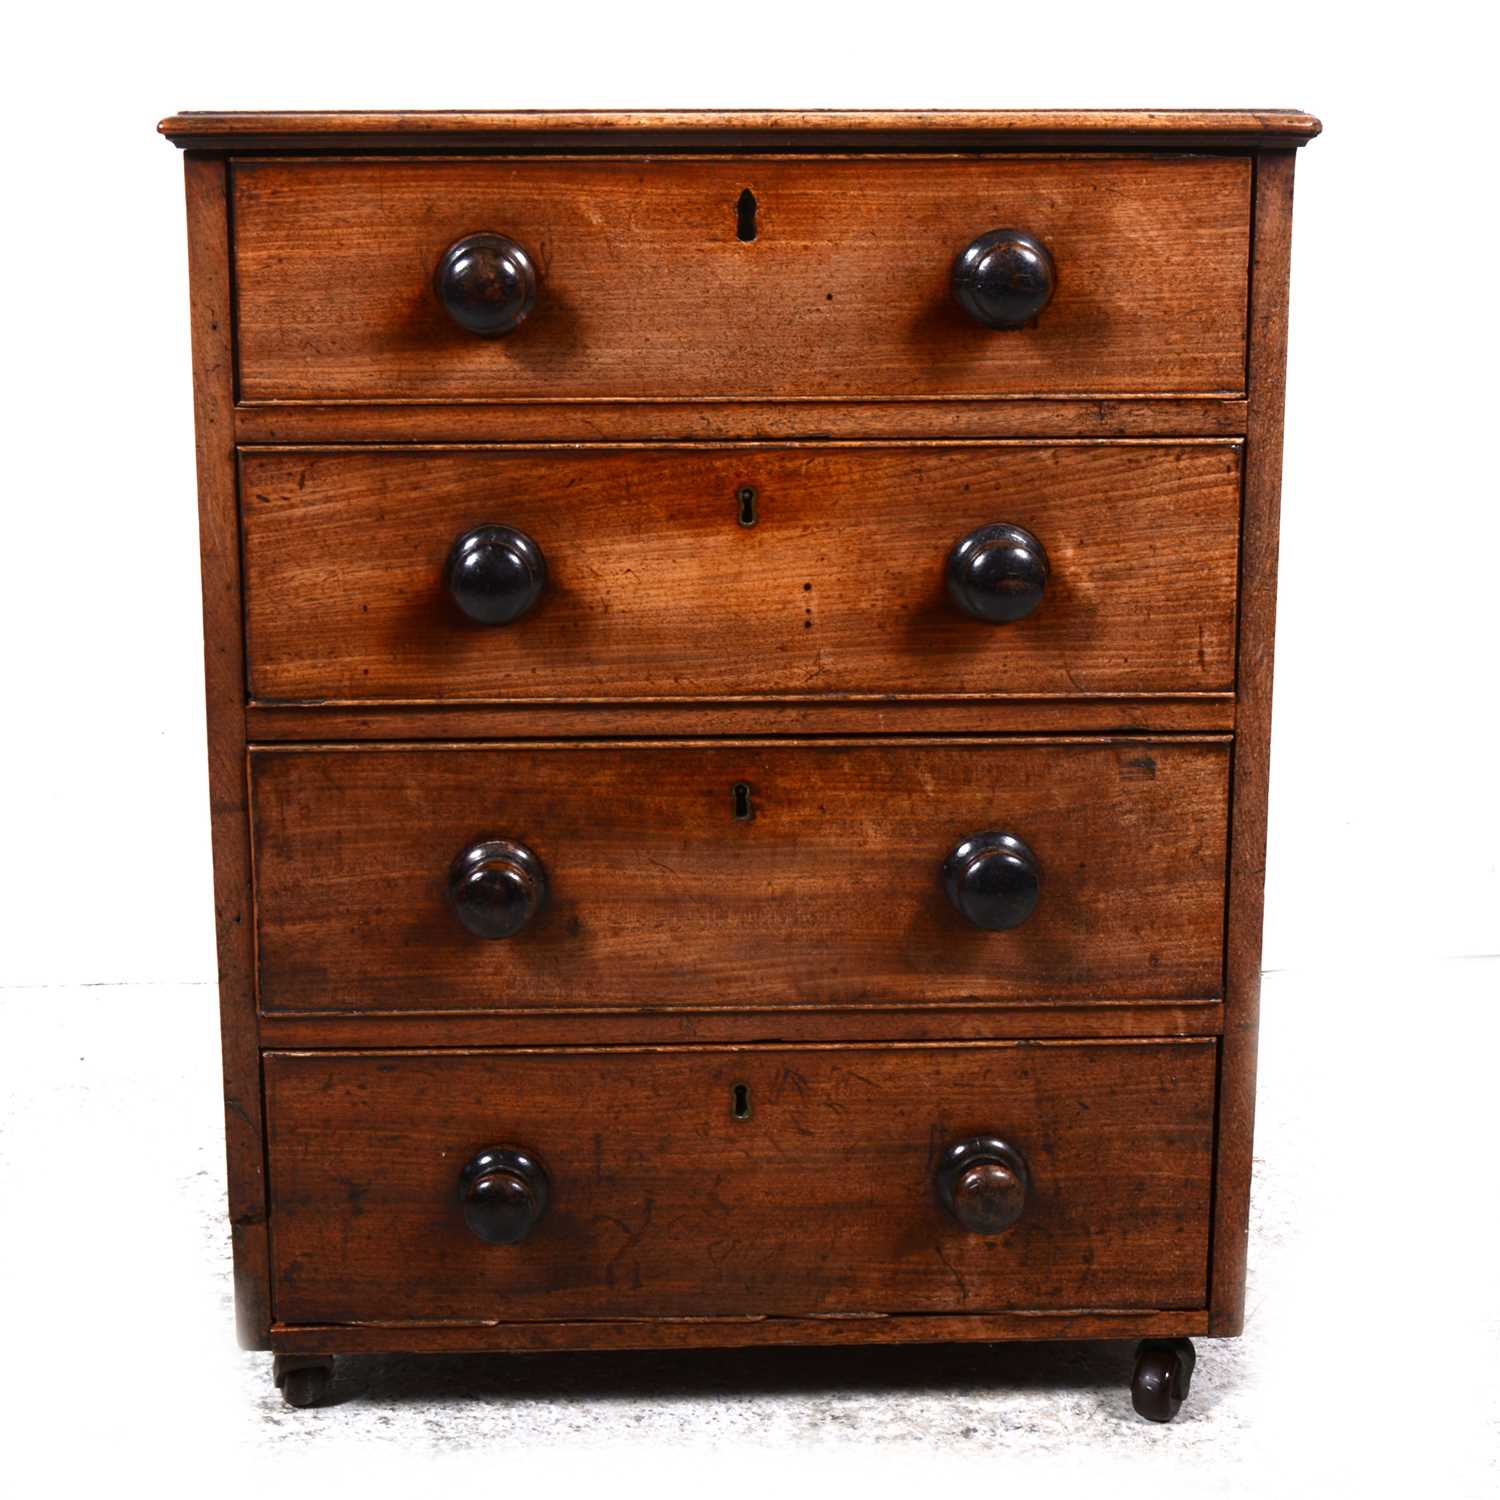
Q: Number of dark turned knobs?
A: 8